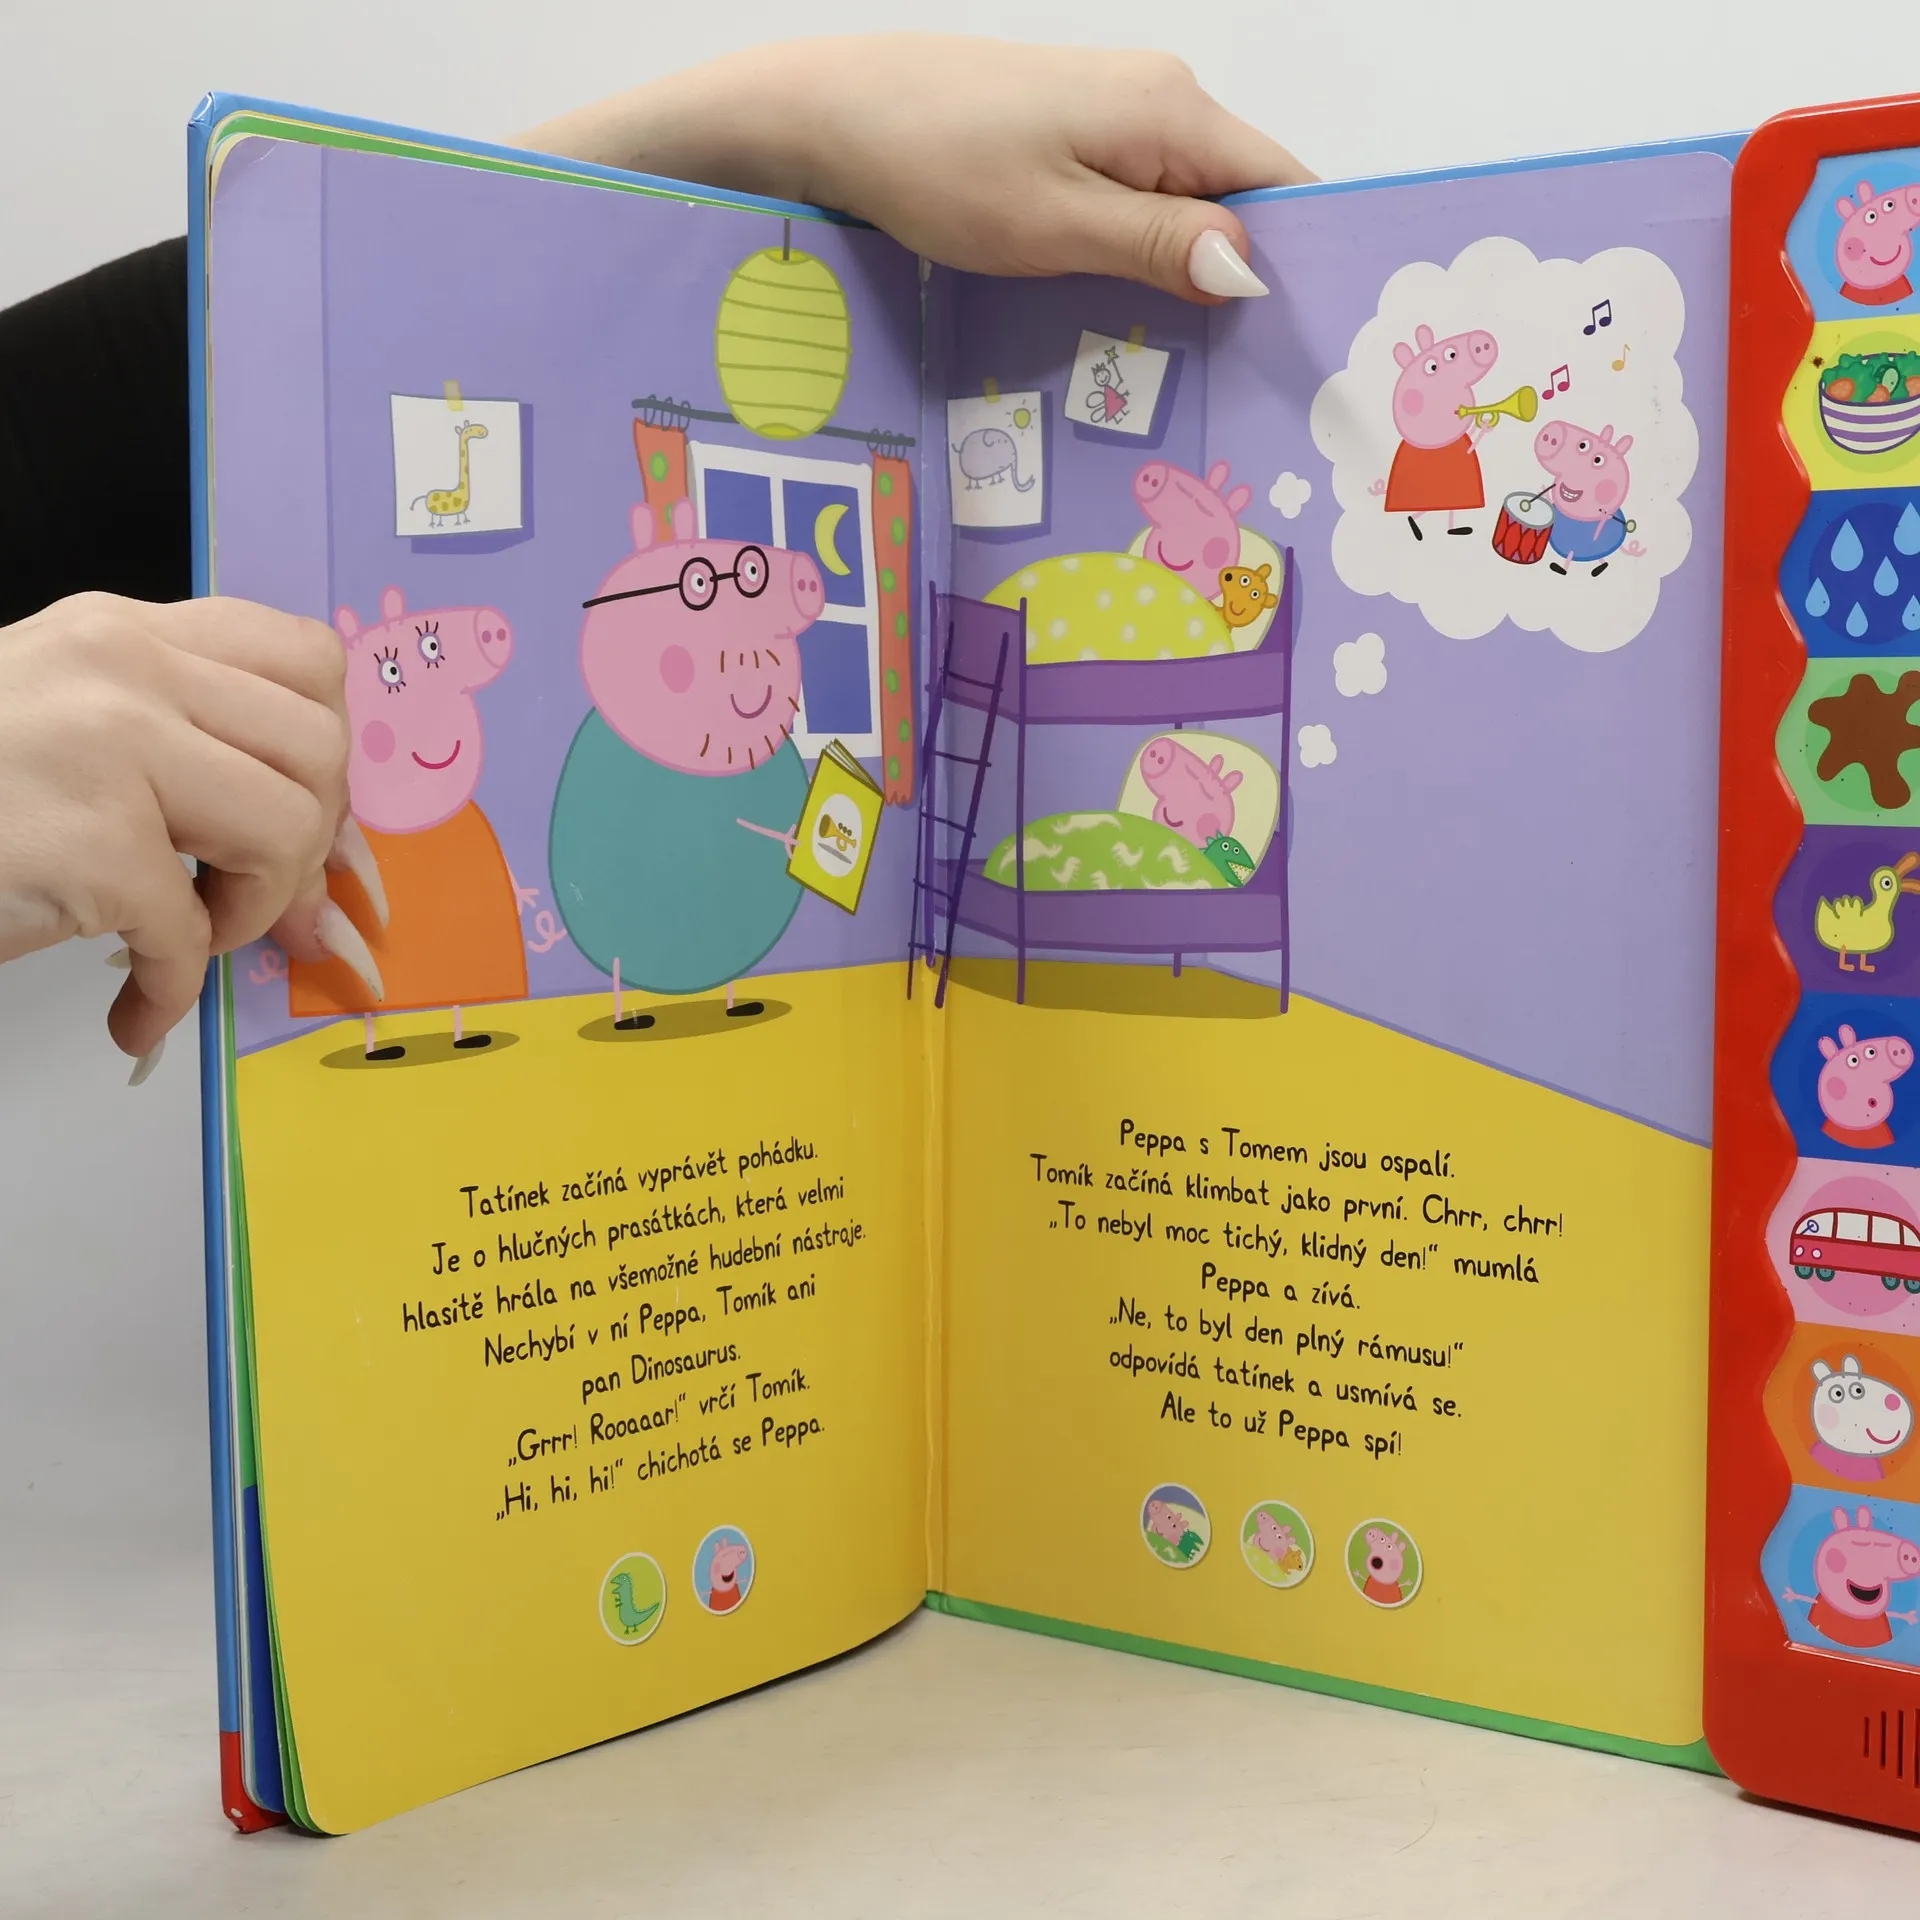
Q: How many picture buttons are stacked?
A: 9